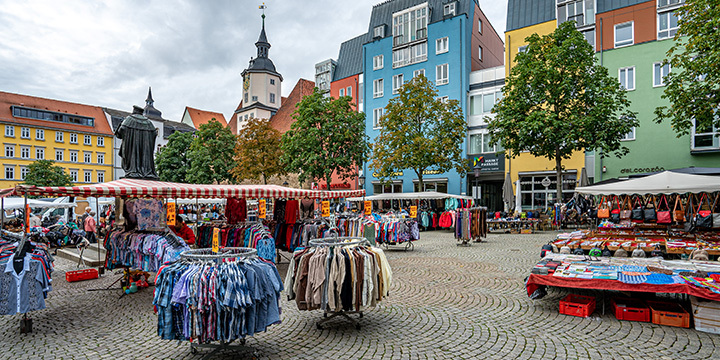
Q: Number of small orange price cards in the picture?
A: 6